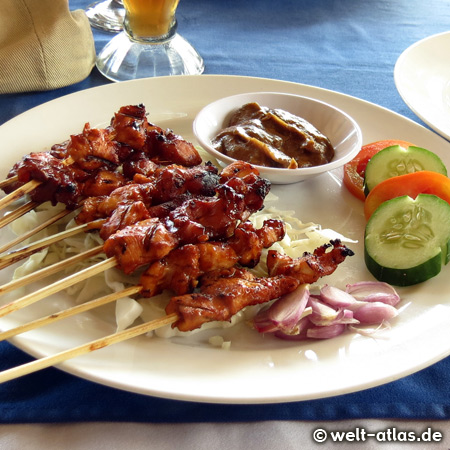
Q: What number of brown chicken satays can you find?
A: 9